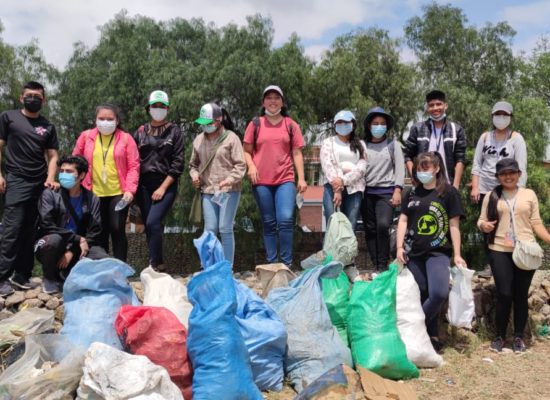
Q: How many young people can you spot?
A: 12